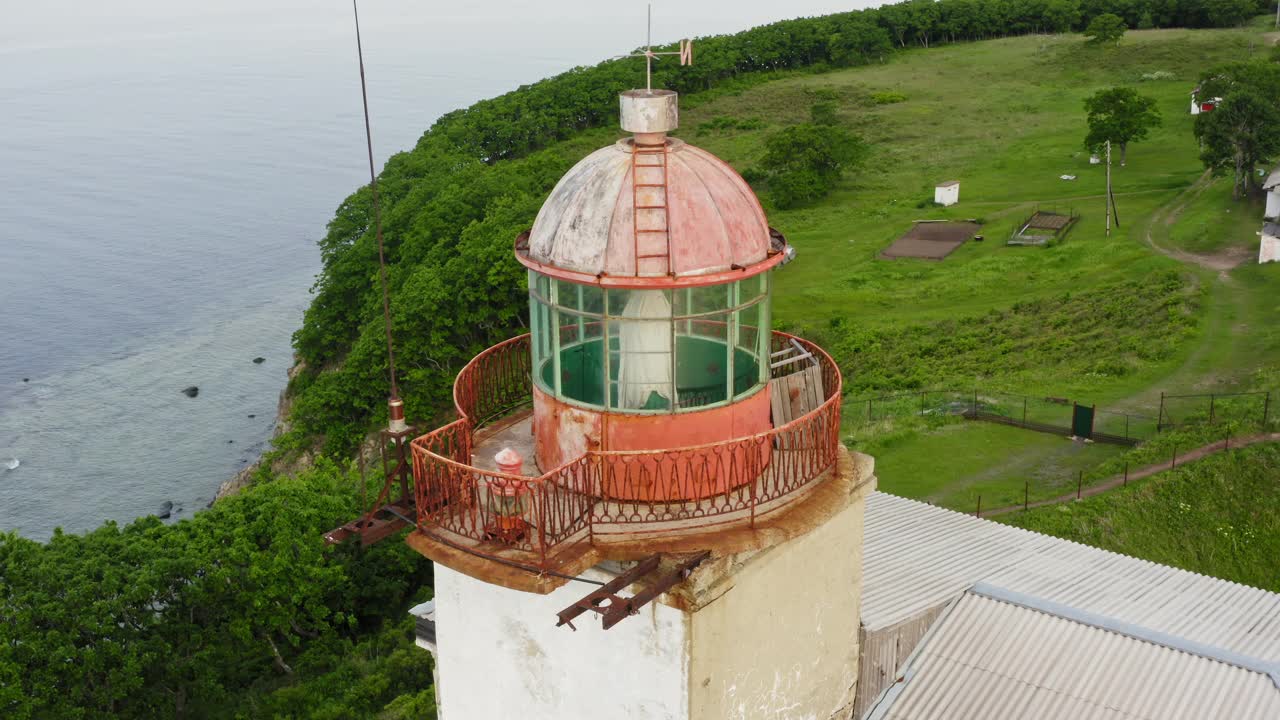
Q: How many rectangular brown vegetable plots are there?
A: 2